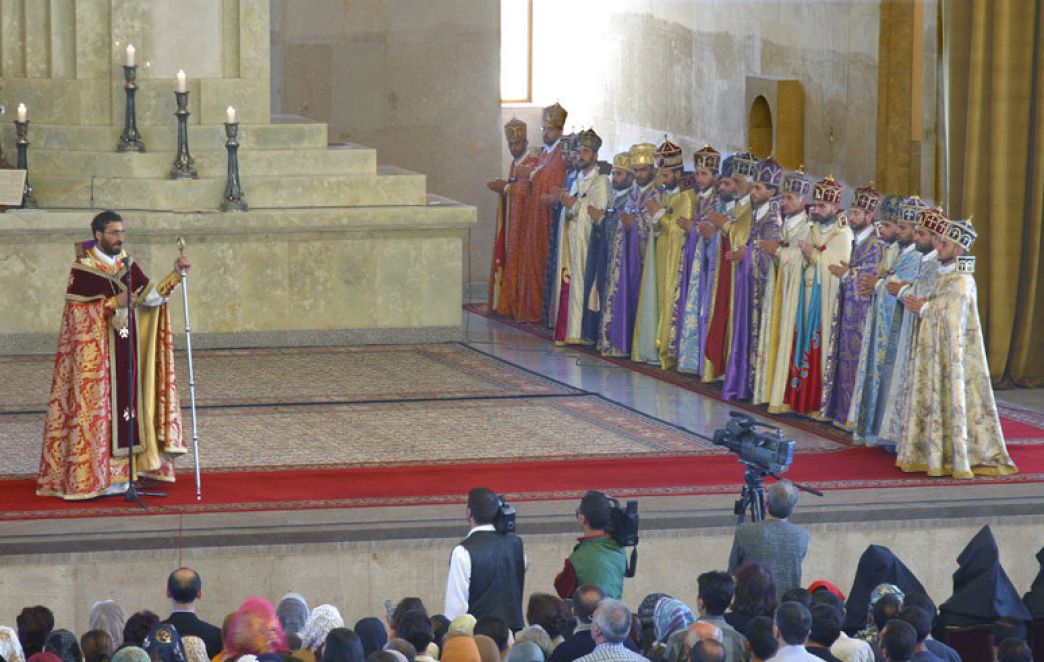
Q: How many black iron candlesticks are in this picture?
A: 4